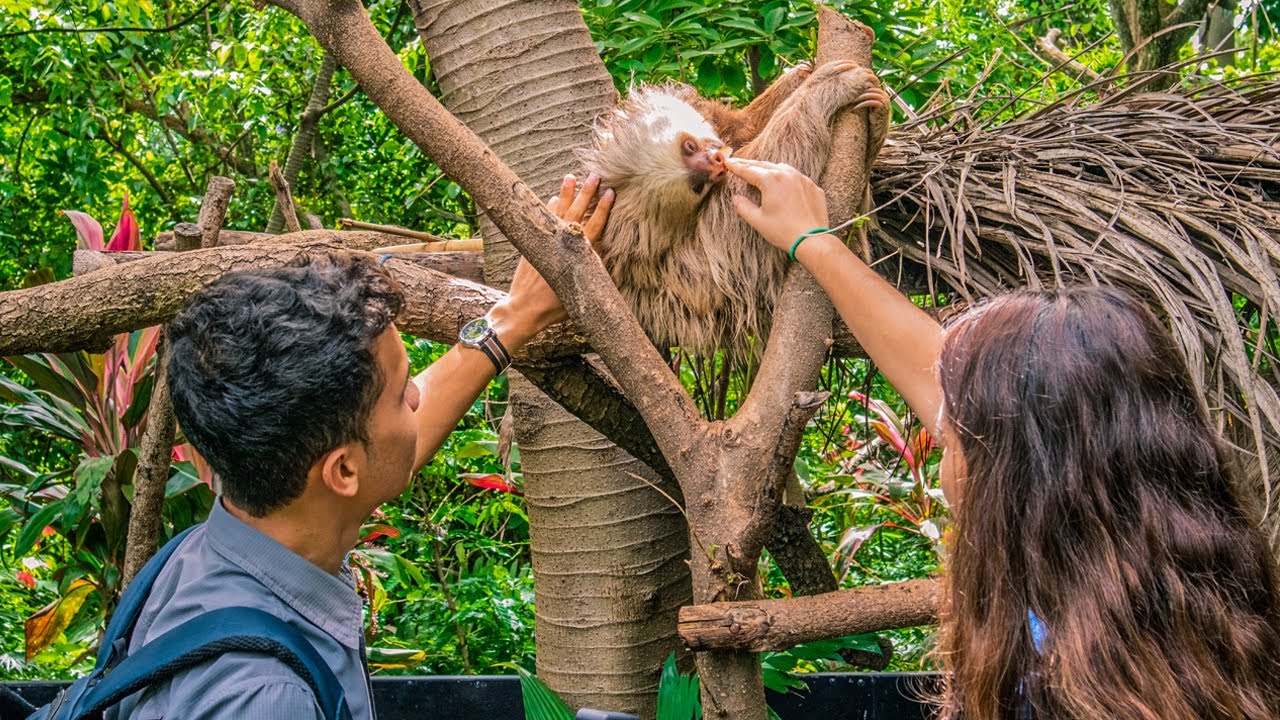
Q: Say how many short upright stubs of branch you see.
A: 3